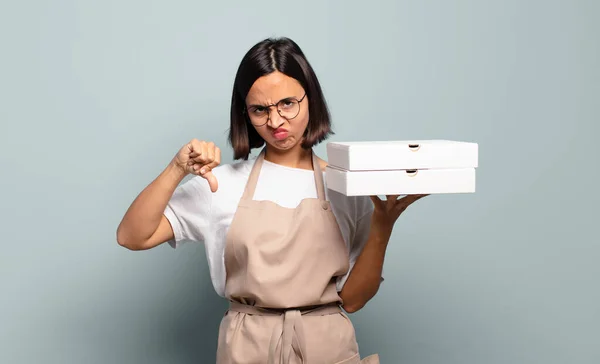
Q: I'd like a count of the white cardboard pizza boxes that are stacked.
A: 2